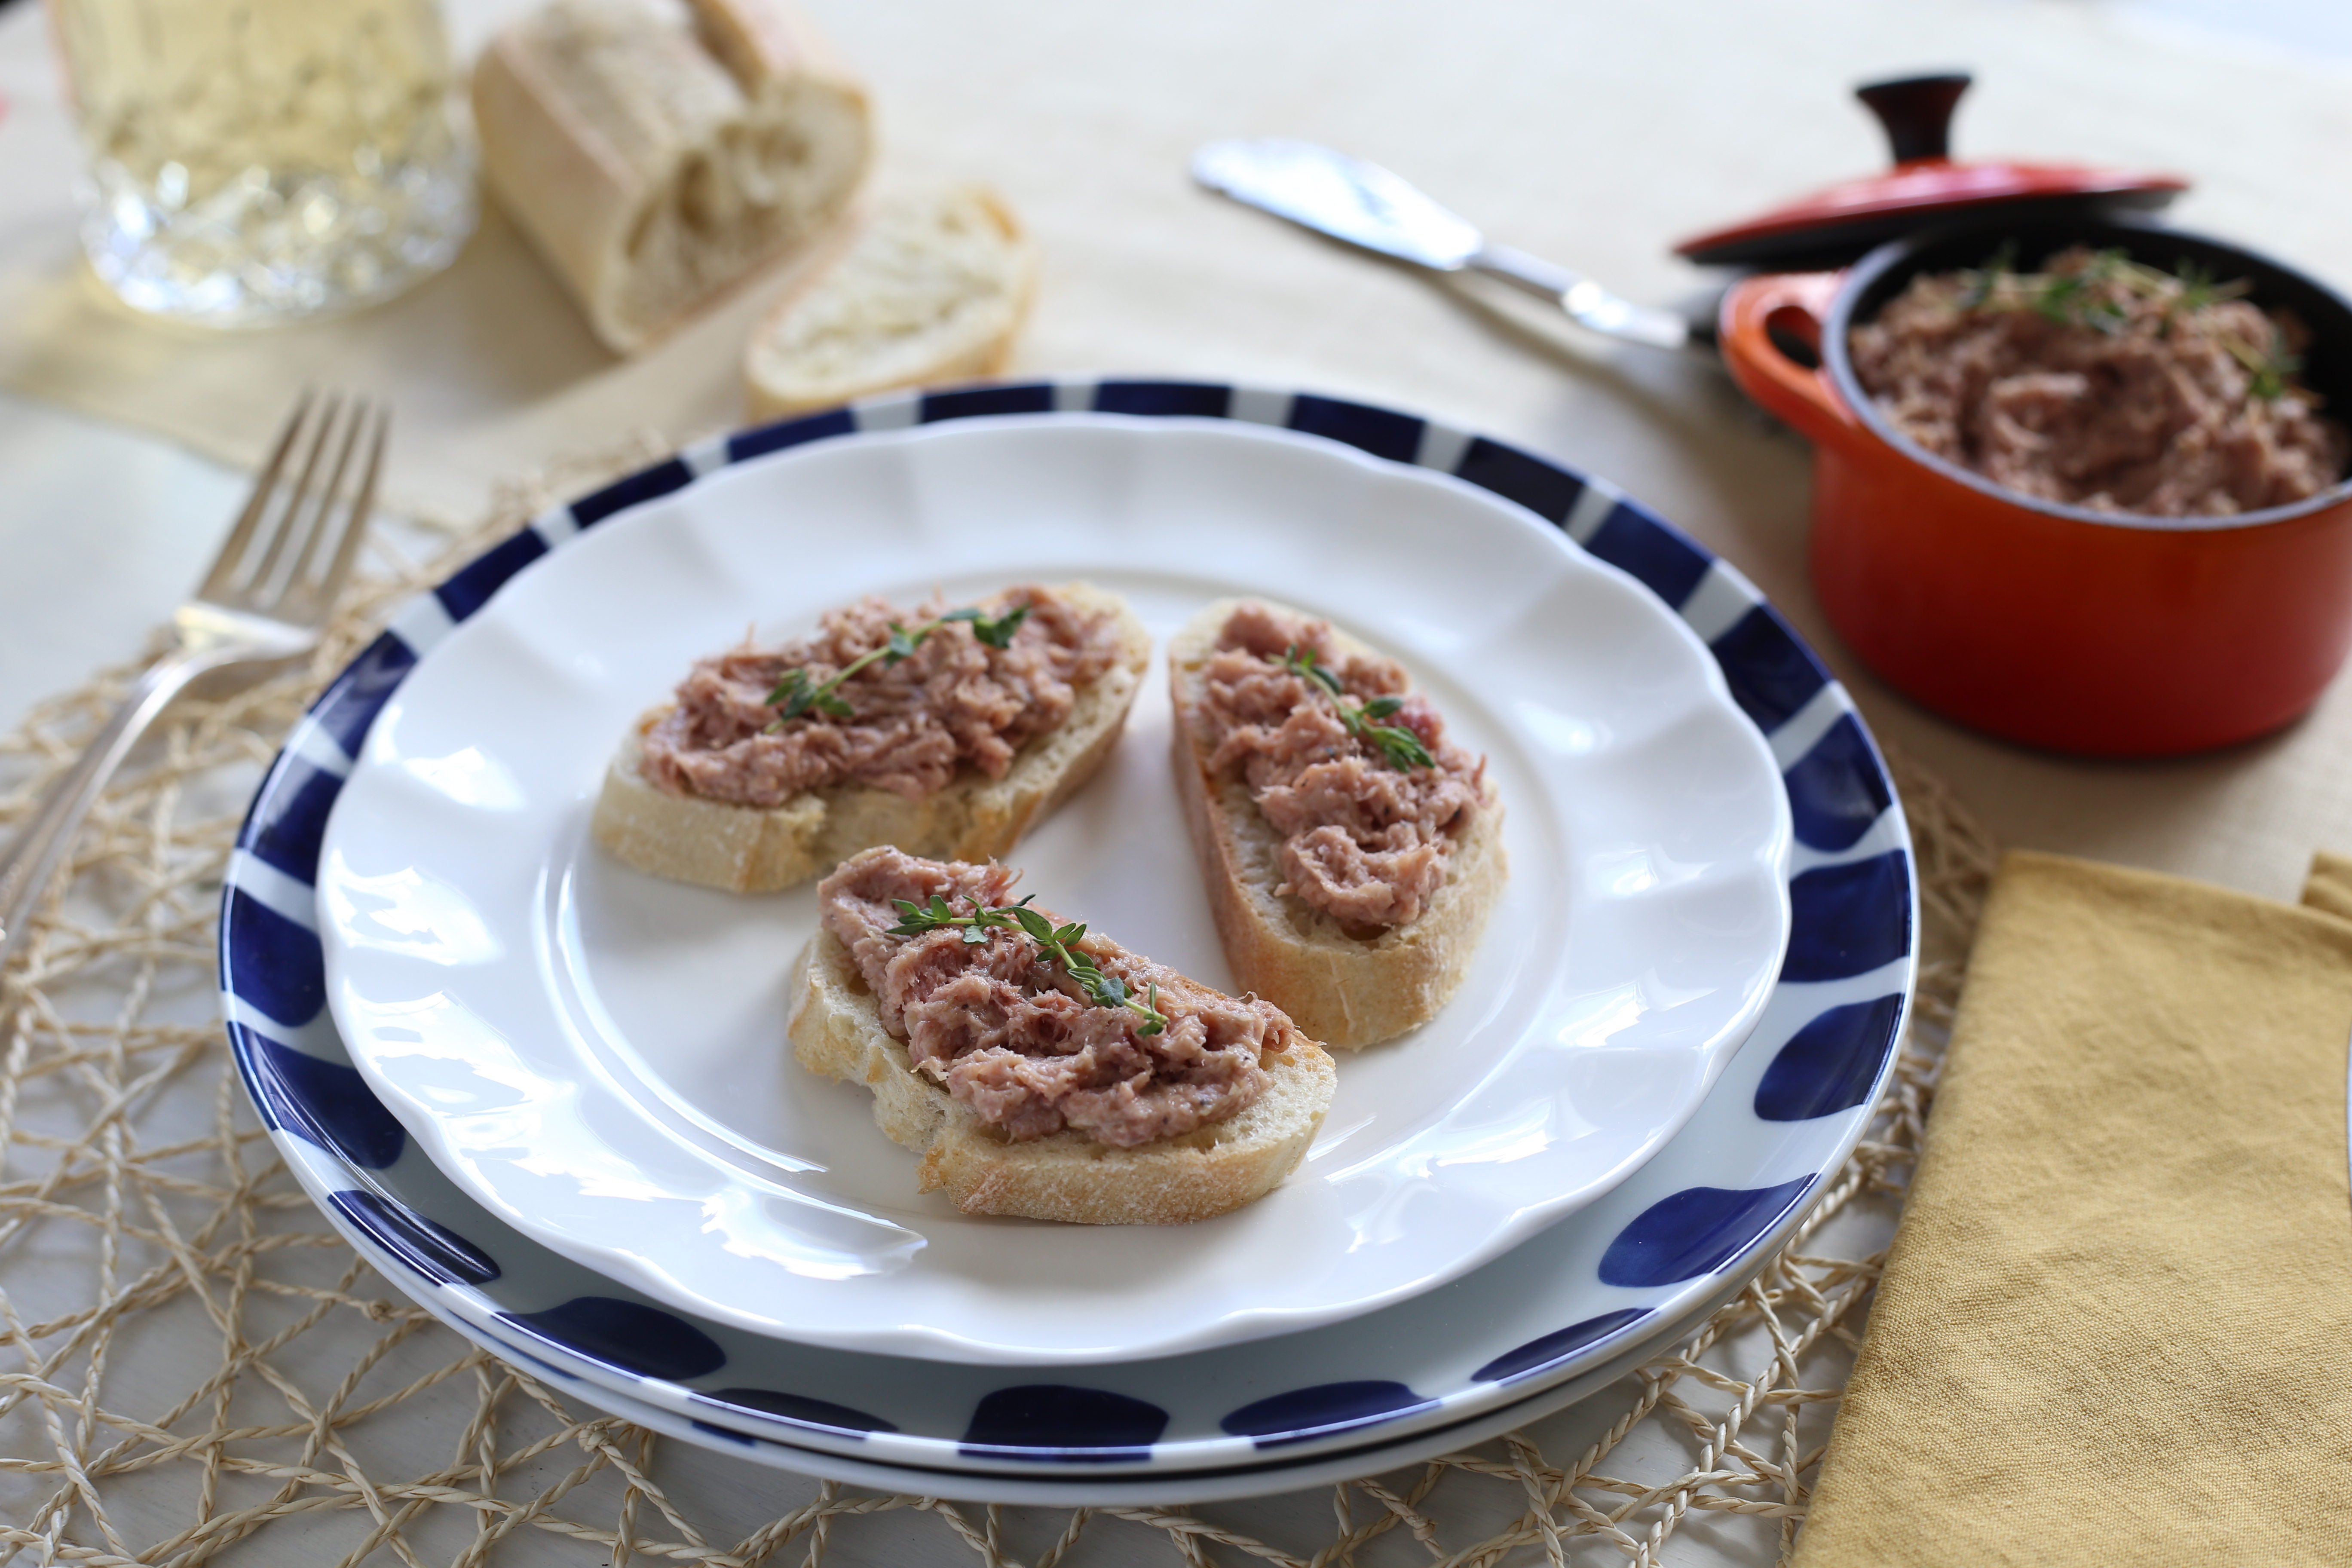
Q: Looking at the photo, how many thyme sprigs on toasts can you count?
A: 3